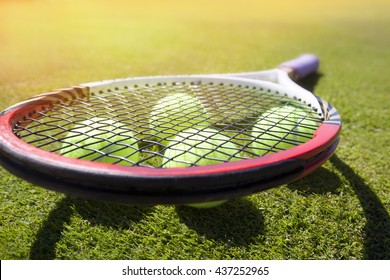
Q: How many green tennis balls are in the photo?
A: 4